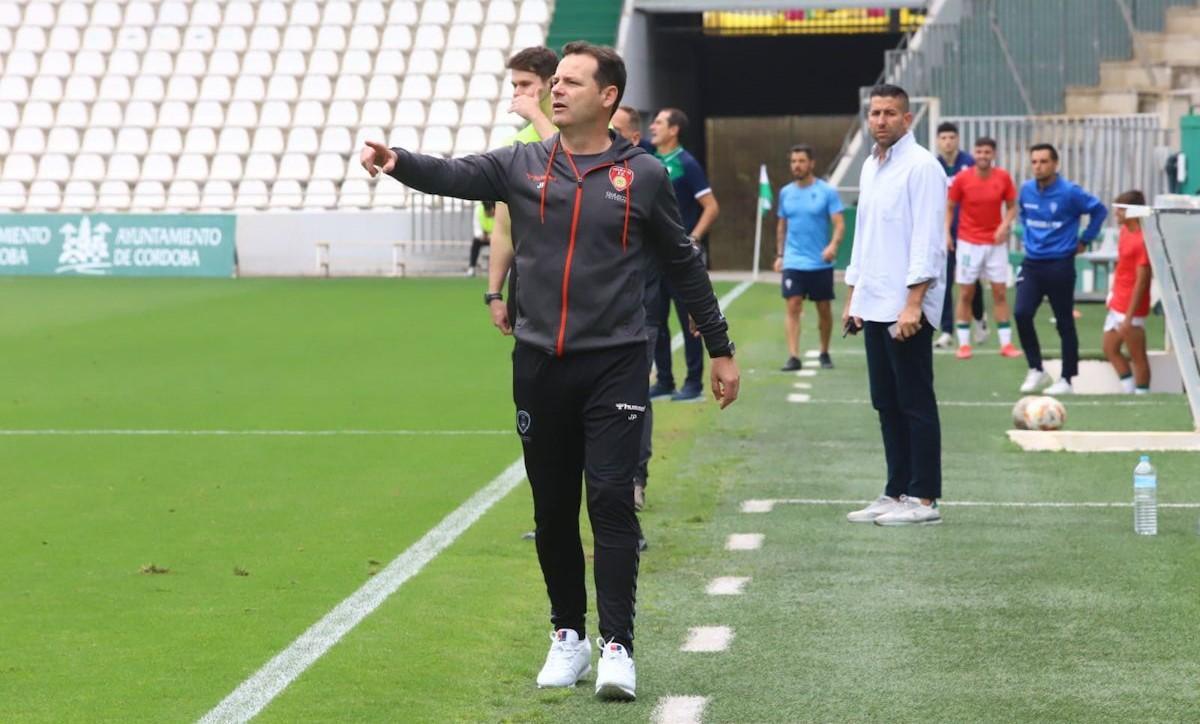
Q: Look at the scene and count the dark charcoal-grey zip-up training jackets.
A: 1